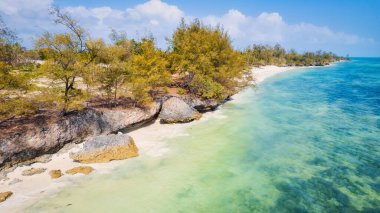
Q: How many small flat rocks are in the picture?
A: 4